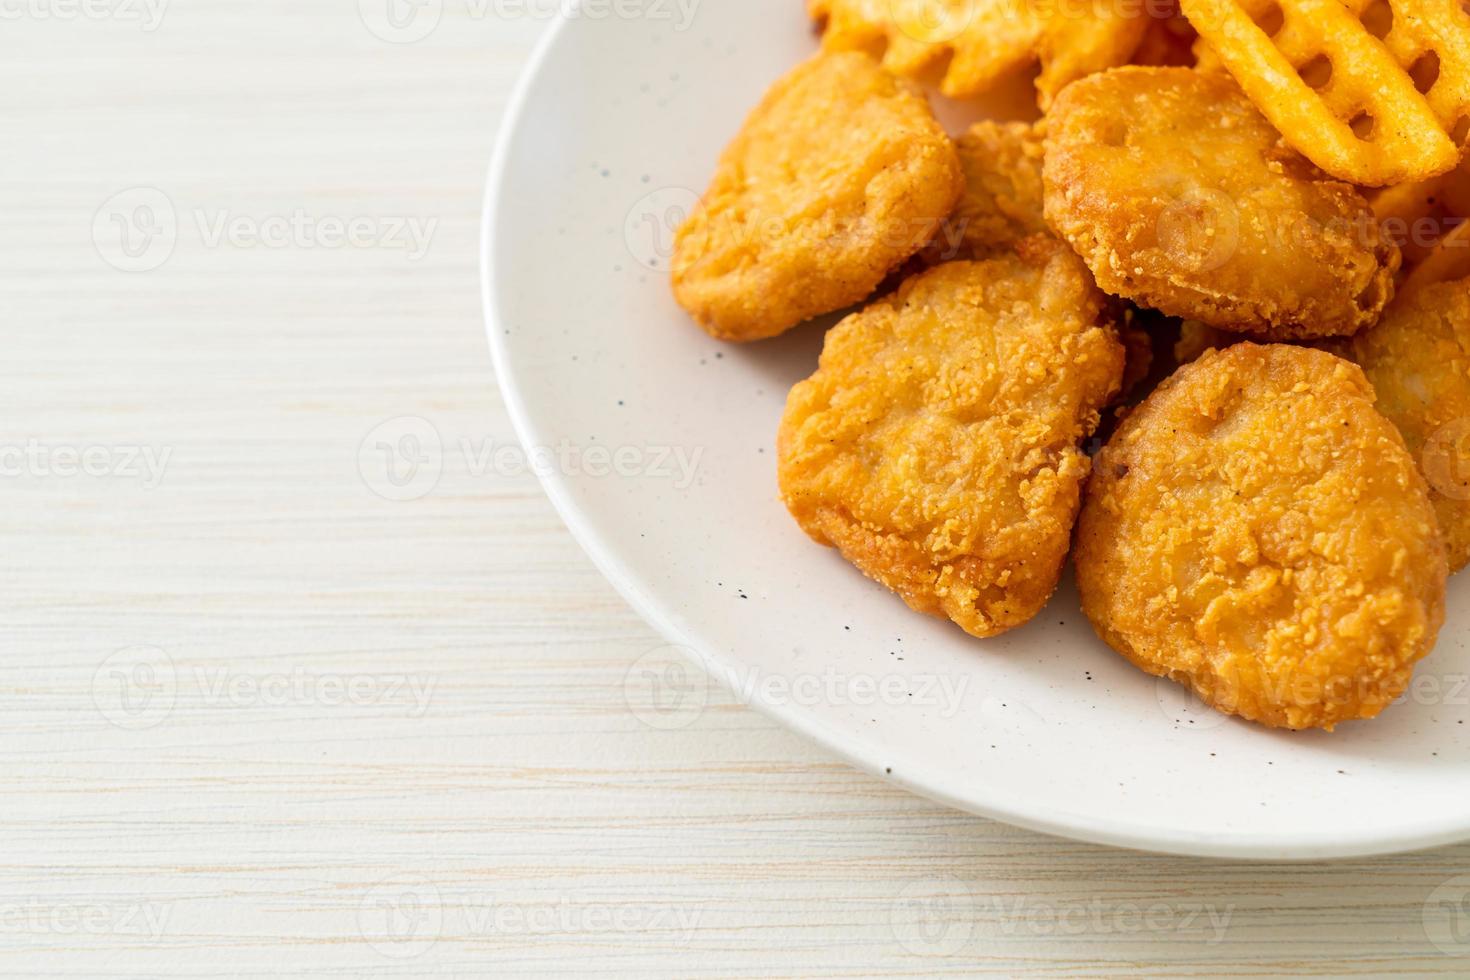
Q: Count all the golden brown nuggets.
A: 6